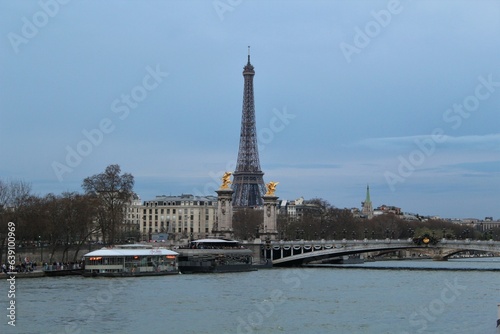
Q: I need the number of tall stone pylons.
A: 2